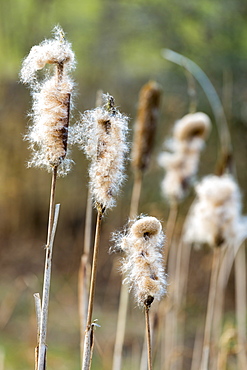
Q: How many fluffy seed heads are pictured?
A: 5